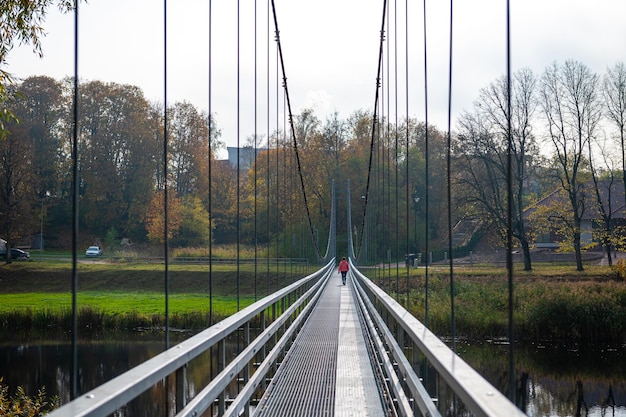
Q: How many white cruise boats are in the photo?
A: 0